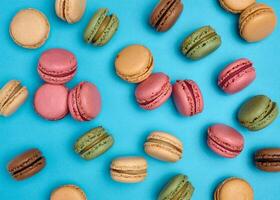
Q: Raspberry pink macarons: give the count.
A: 7